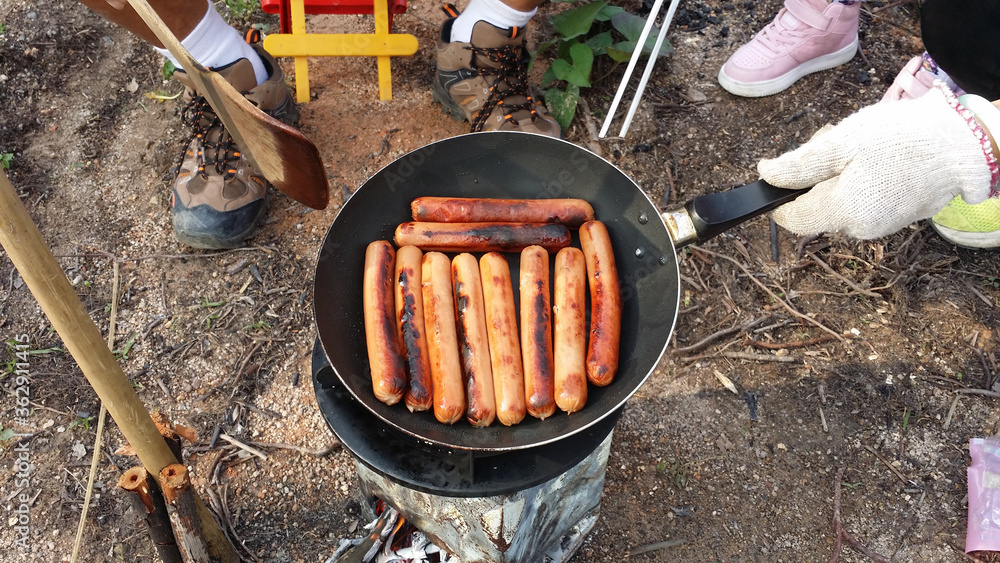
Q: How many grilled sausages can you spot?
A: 10